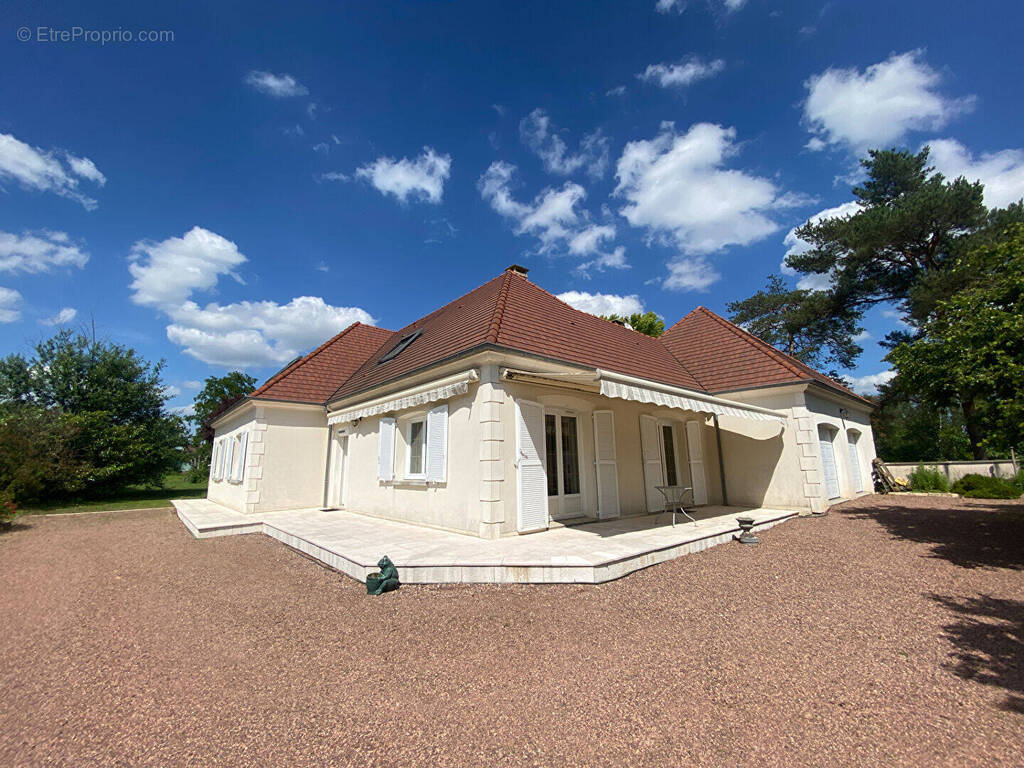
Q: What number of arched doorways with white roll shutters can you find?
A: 2